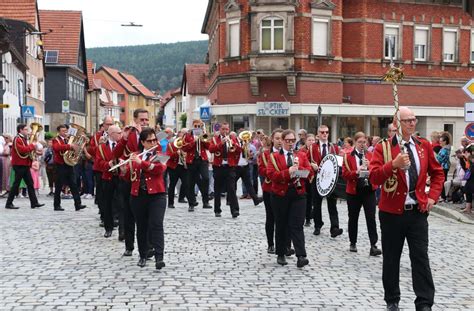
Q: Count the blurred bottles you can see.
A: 0